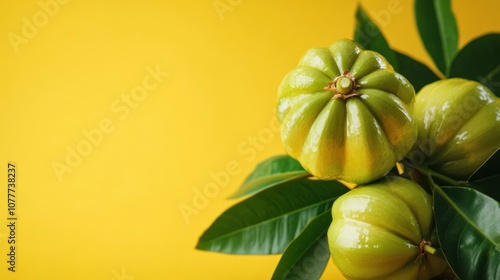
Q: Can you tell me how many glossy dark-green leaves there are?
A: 9